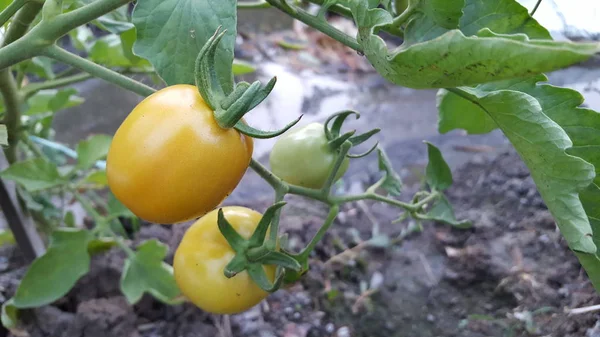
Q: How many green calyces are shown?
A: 3